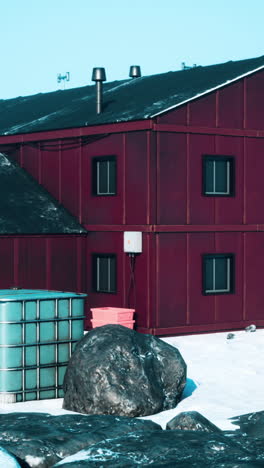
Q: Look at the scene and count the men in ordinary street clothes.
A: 0